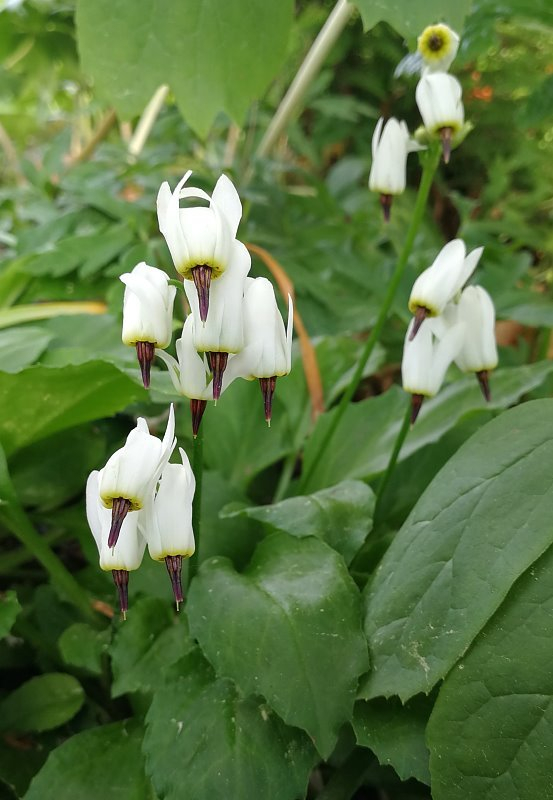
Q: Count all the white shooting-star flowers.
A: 14